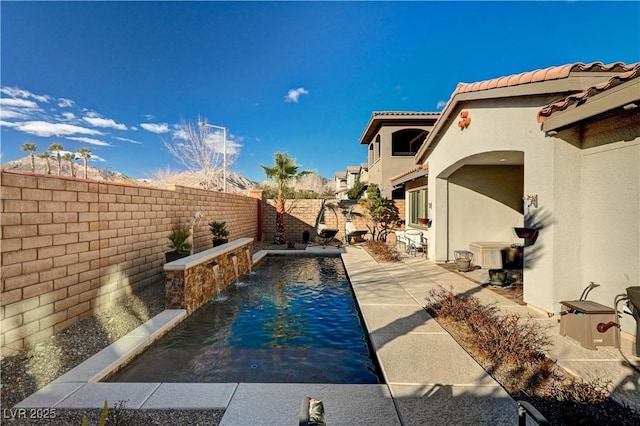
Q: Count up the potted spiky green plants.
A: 2